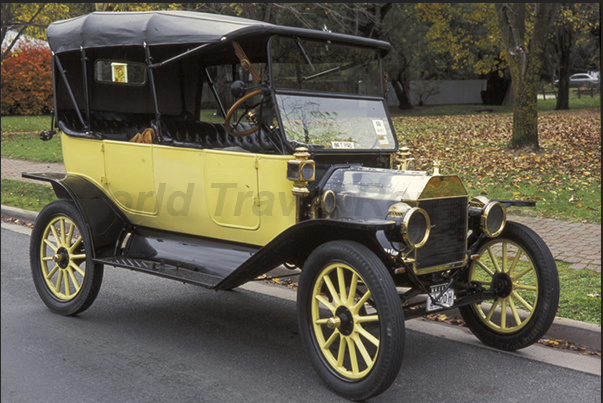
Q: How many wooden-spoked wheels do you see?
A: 3